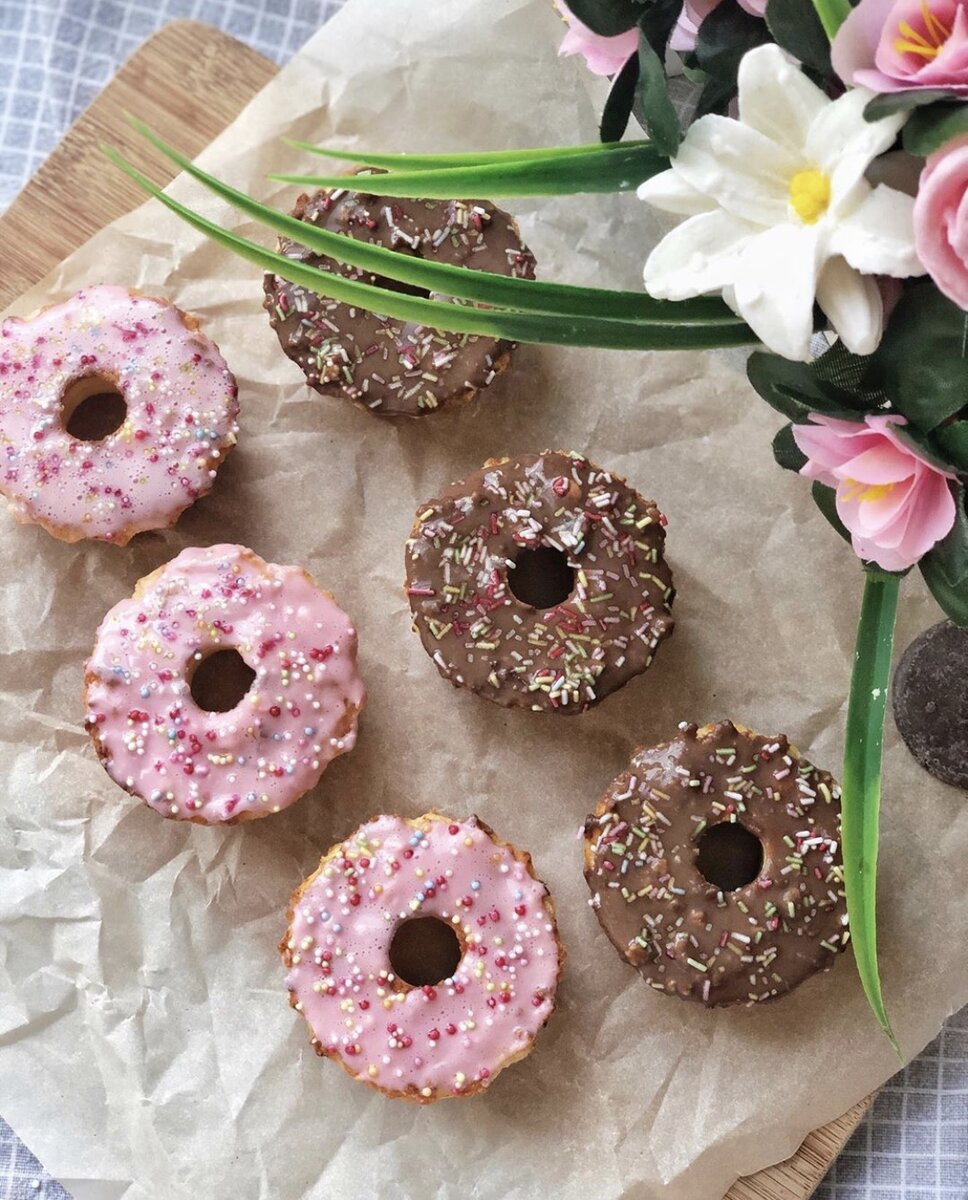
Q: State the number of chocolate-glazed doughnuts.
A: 3